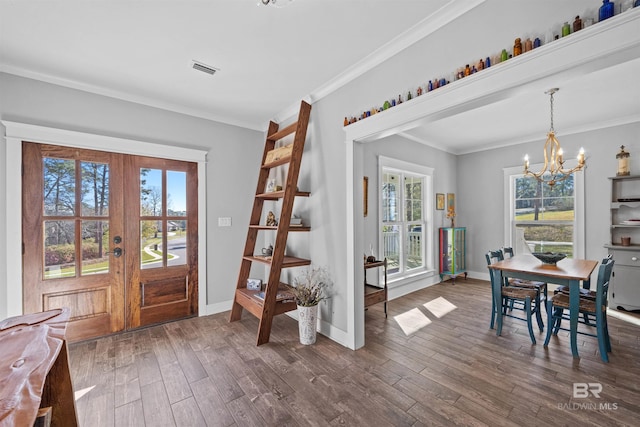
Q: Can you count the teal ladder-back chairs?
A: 4